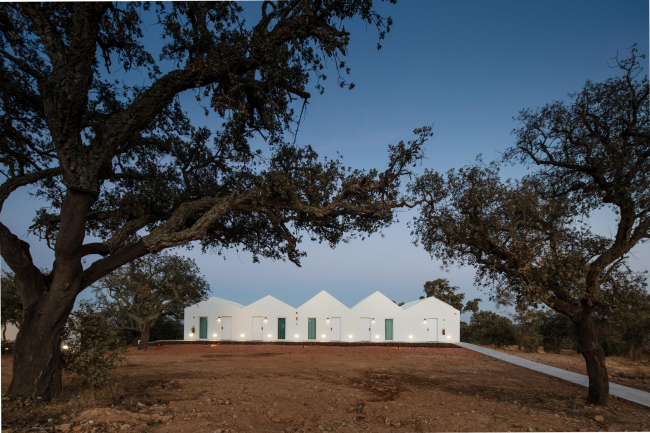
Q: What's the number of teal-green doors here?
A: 4